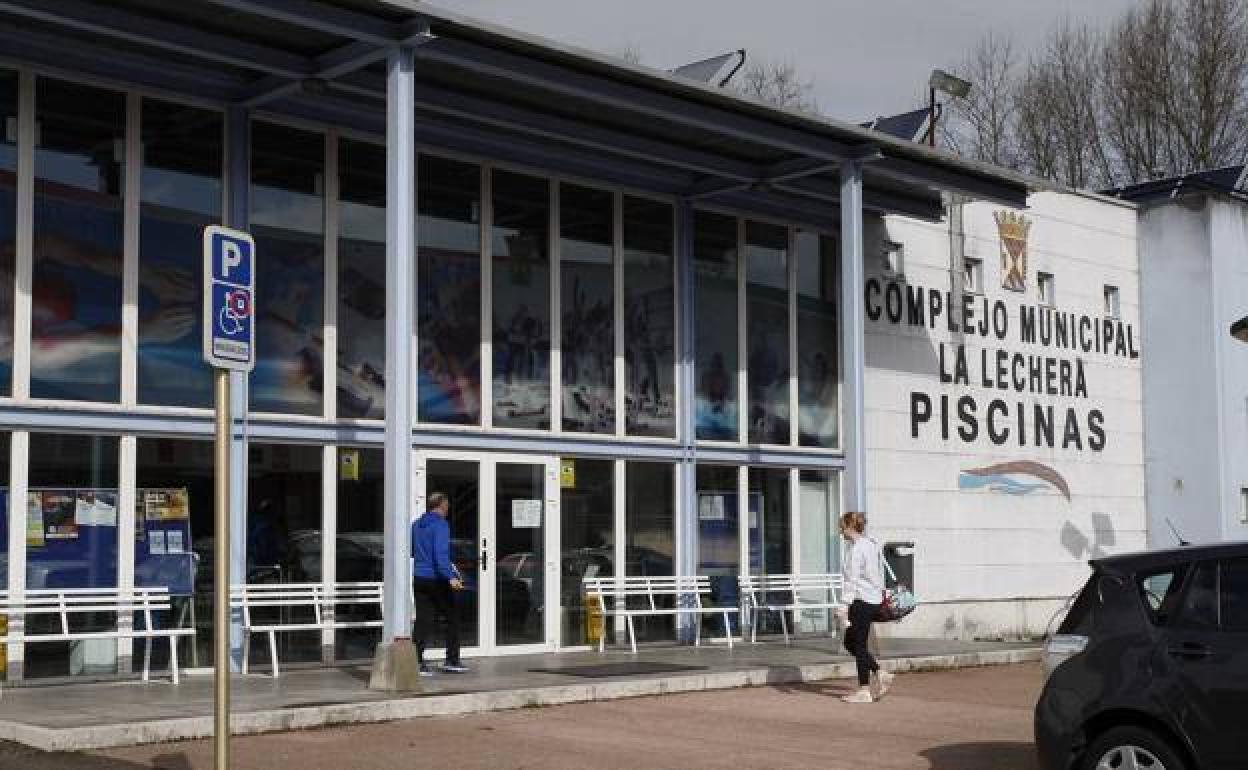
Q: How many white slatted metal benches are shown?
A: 4